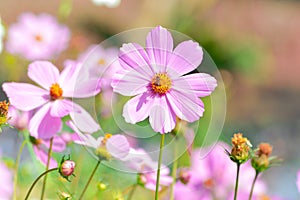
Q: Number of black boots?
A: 0